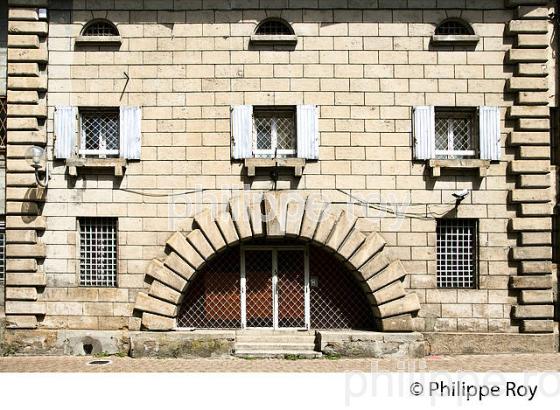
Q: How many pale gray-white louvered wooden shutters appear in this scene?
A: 6